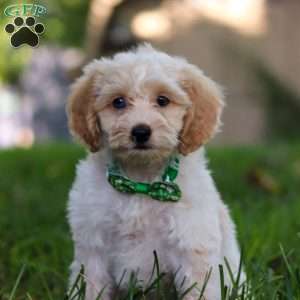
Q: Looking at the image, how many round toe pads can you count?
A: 4